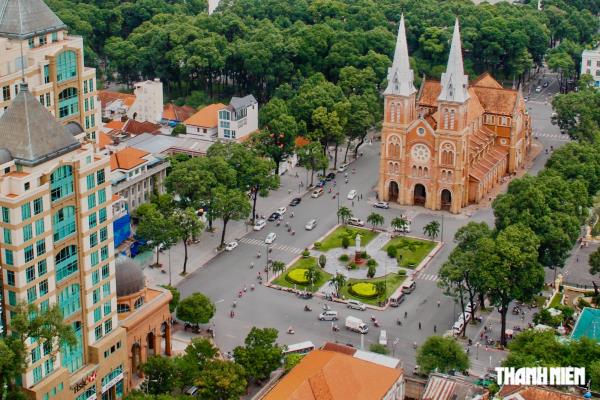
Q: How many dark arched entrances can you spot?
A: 3